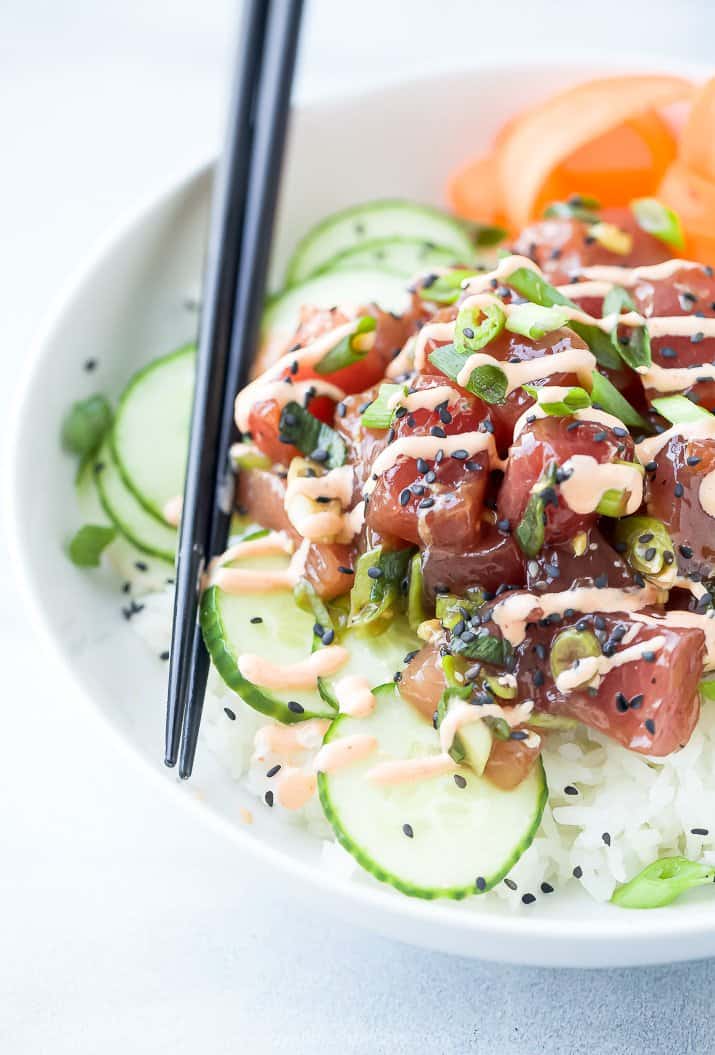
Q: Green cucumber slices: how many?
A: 8